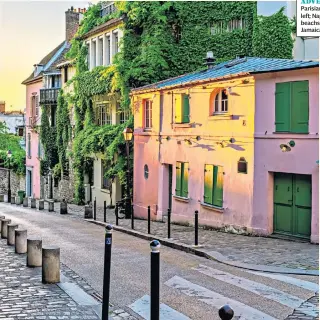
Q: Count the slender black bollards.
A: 10